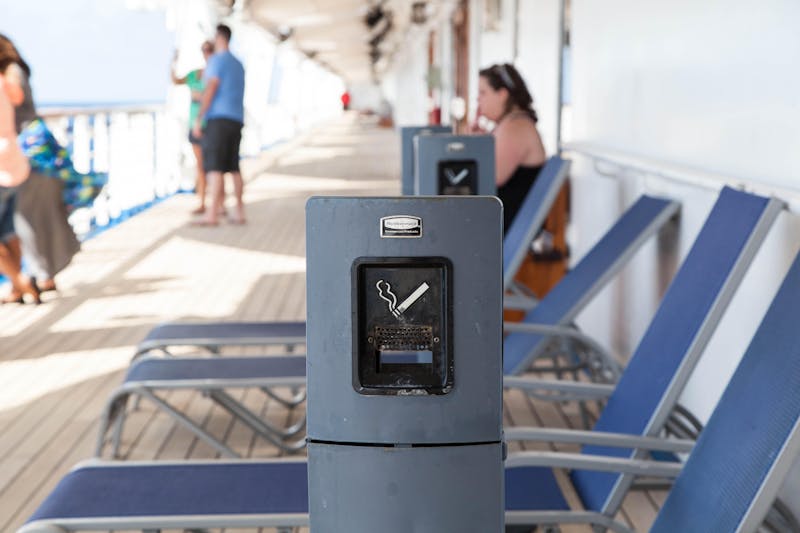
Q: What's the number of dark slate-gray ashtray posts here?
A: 3